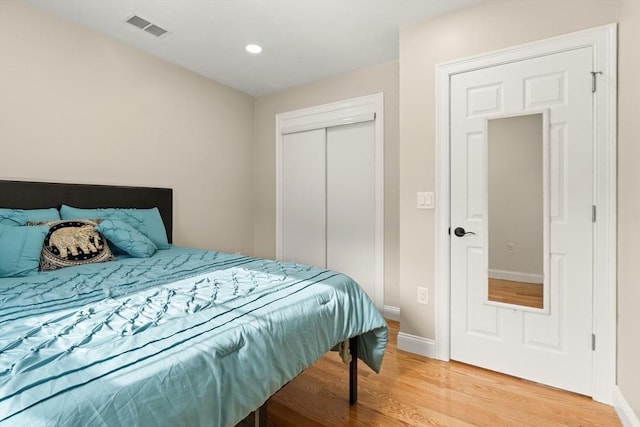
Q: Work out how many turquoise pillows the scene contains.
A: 4